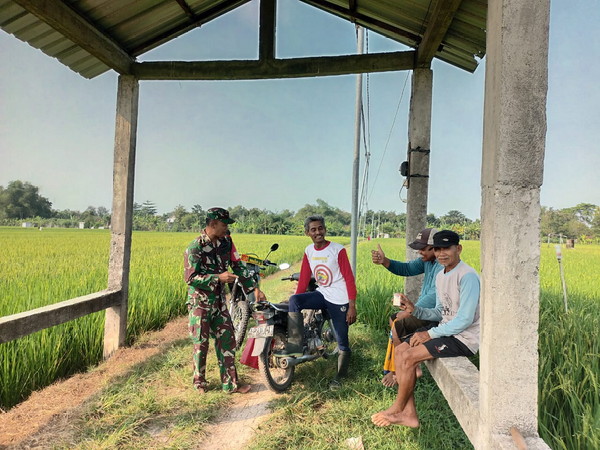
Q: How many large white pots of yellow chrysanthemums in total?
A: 0